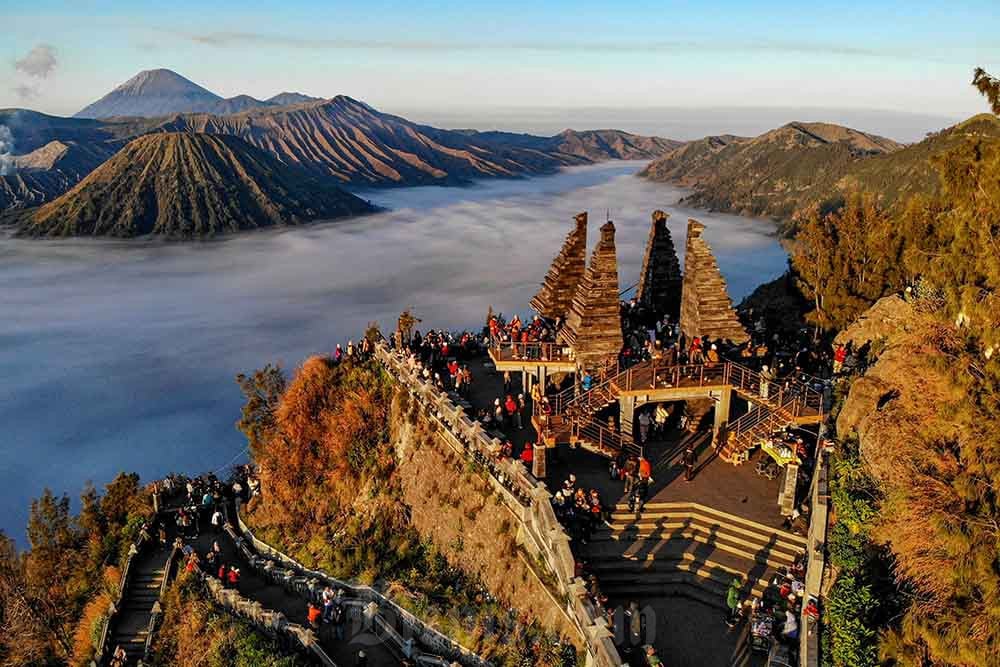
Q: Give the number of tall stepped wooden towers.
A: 4